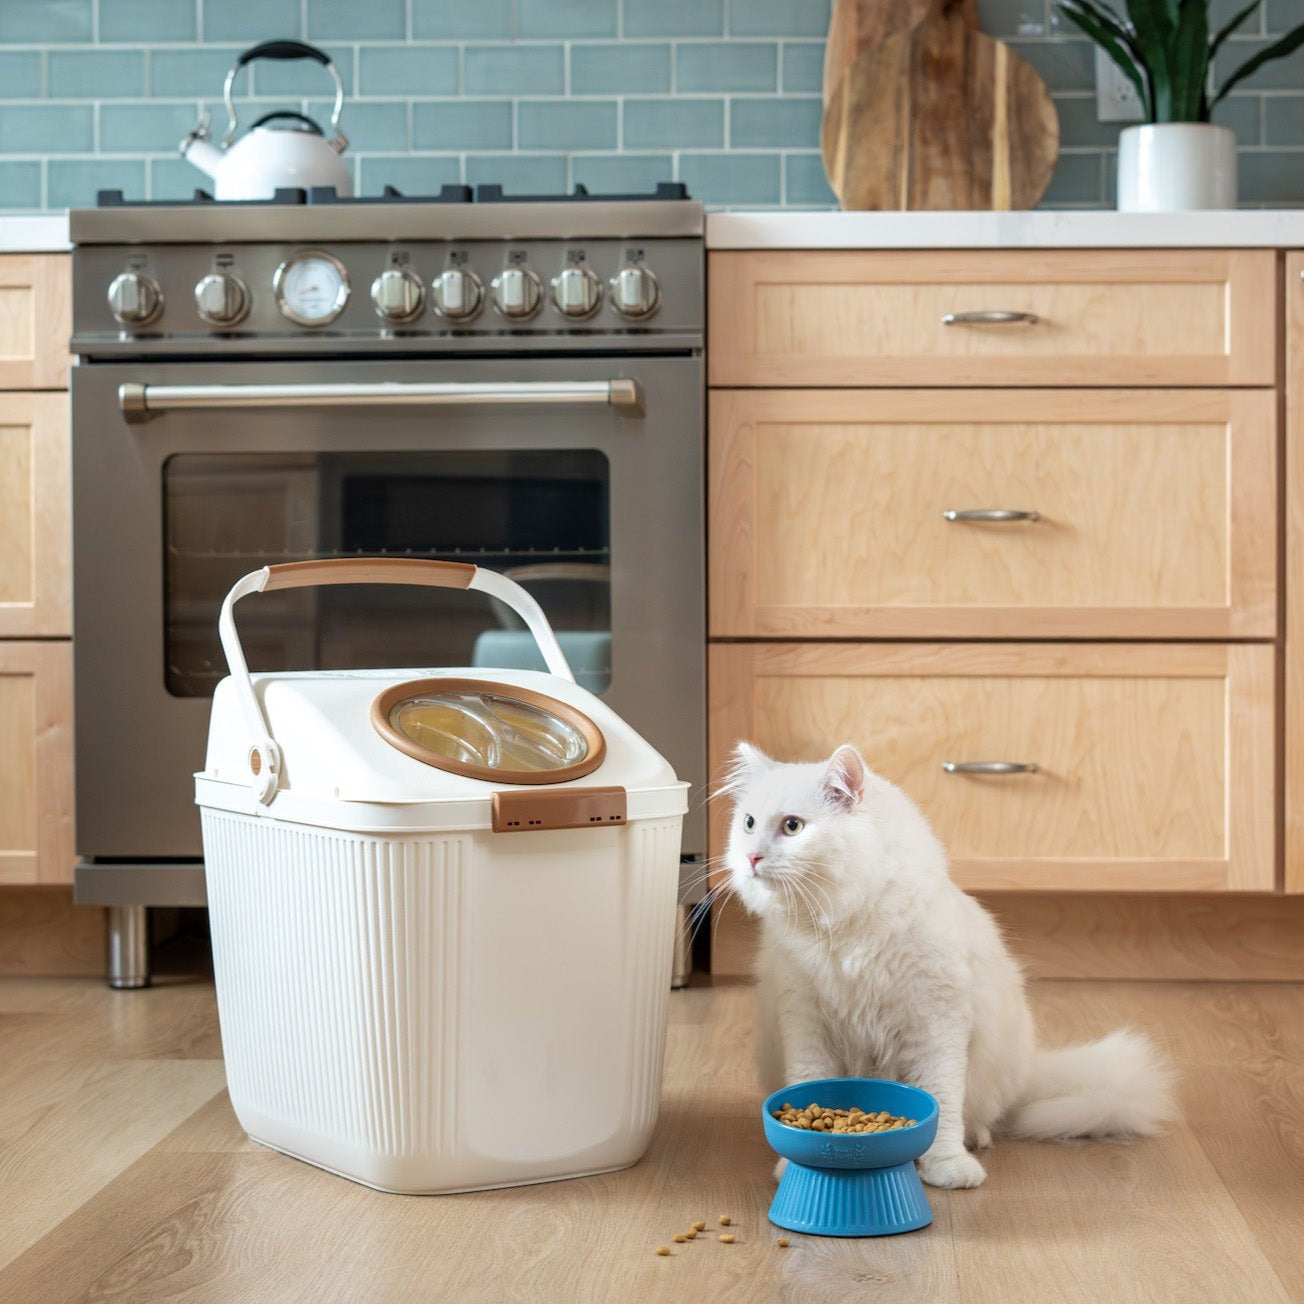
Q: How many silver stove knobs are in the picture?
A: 7